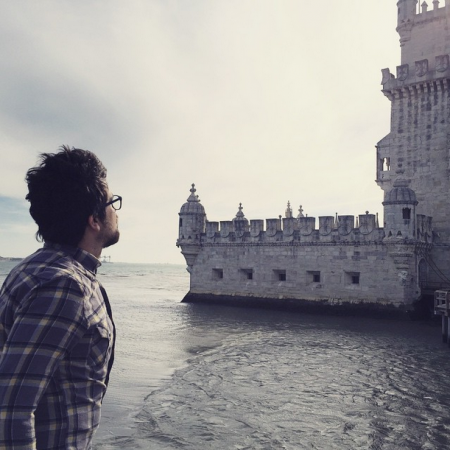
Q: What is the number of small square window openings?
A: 5